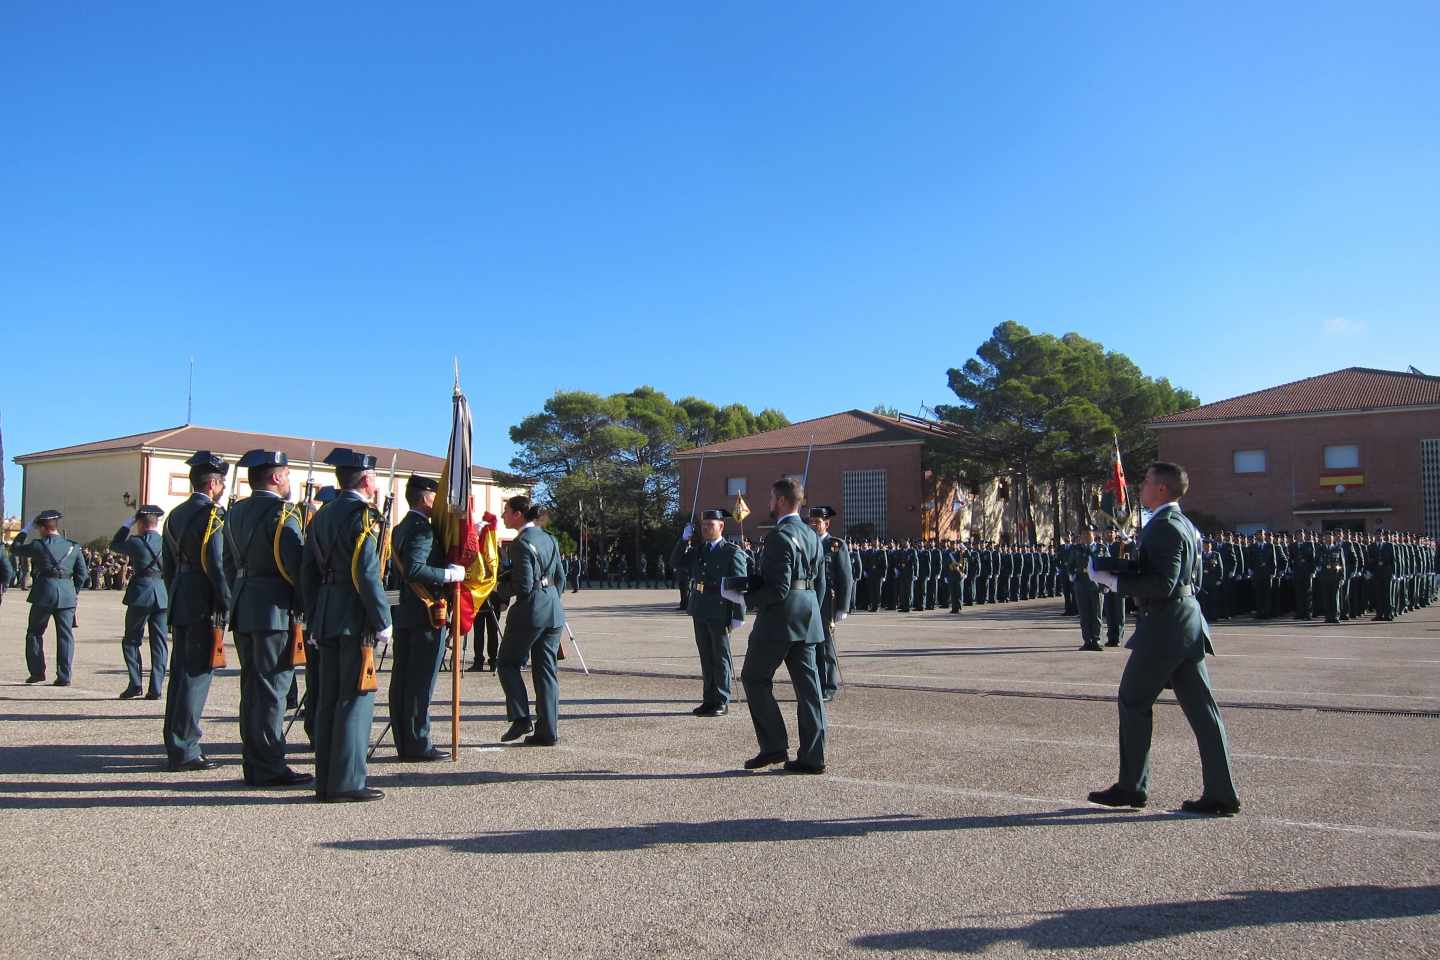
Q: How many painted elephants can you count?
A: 0